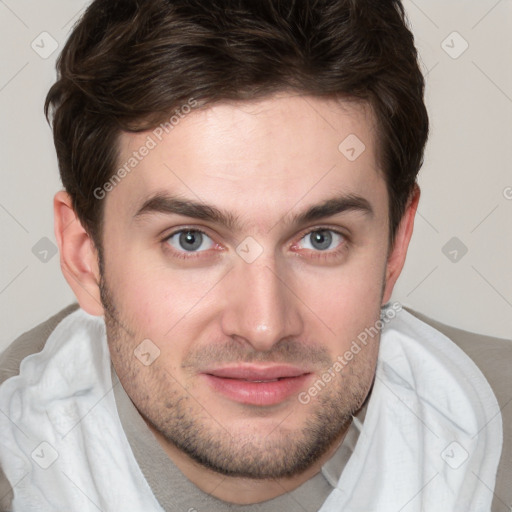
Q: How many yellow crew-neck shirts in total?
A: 0